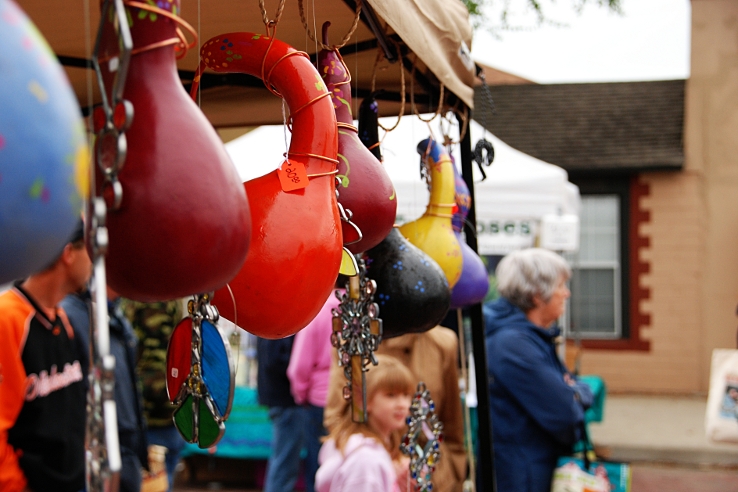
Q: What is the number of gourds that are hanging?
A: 7